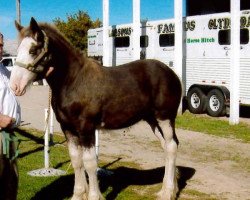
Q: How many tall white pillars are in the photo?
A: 4